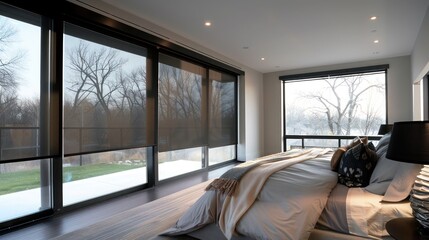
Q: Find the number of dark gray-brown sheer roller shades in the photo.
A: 4